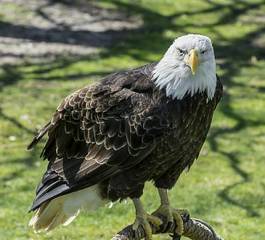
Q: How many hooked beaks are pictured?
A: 1